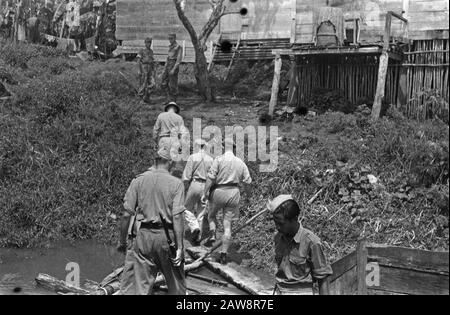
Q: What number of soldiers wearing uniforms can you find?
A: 7